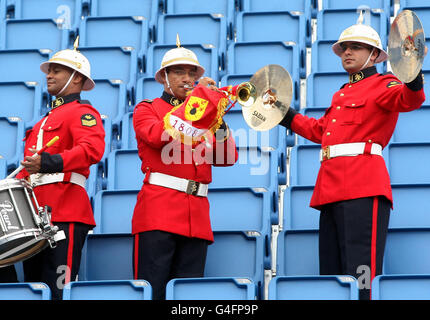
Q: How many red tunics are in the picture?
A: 3